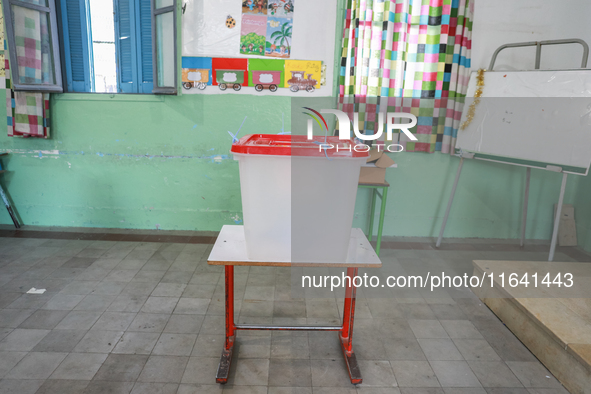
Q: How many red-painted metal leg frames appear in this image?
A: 2